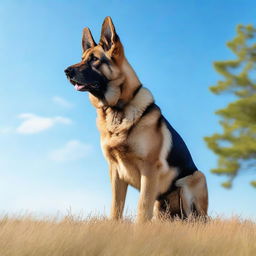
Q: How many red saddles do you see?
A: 0